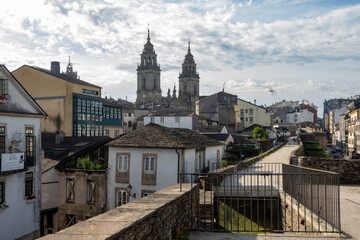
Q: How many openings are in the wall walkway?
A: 1